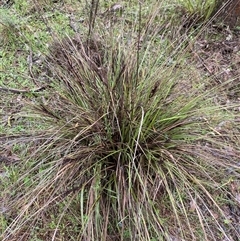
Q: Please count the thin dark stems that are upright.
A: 3